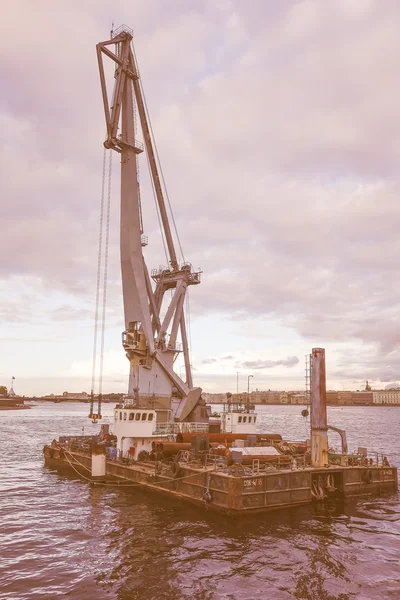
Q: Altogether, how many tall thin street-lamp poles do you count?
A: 2